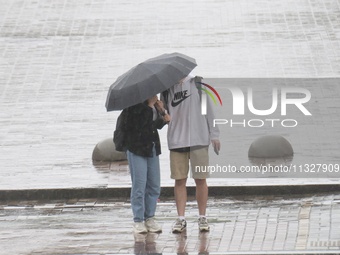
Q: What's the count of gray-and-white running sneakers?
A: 2